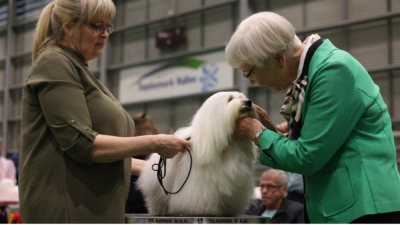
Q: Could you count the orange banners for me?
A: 0